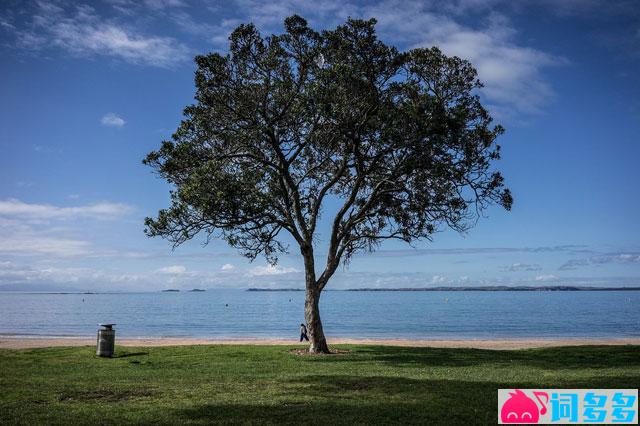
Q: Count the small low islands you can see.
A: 2